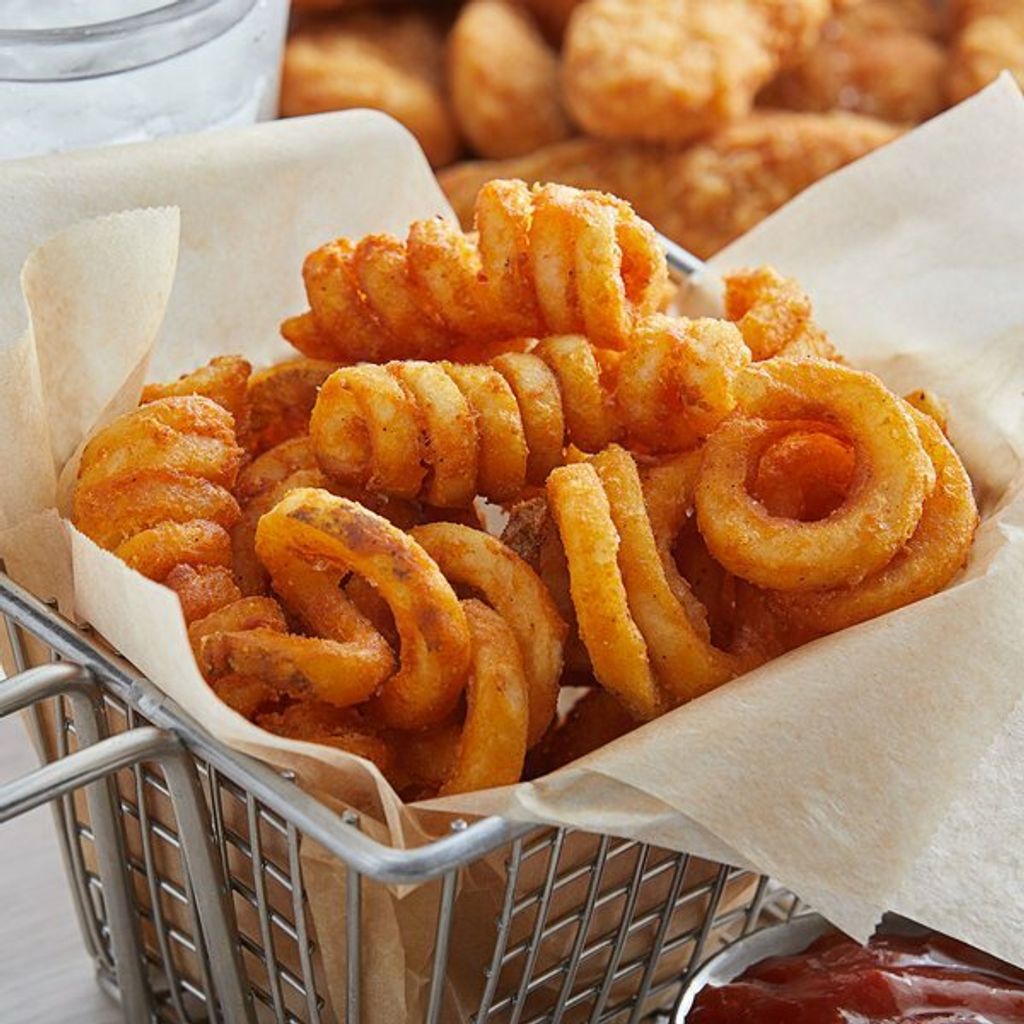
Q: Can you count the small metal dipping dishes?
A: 1